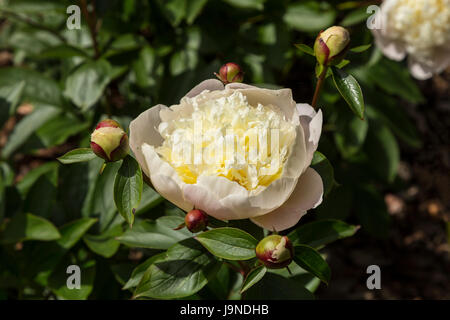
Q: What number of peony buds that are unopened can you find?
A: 5